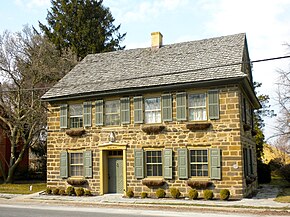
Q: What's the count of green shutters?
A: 14